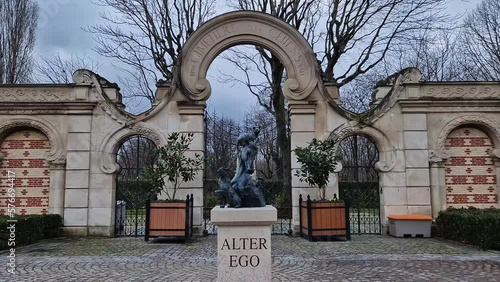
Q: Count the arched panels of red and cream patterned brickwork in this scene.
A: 2